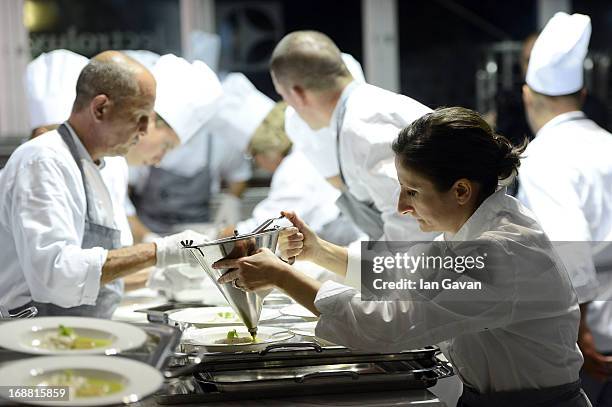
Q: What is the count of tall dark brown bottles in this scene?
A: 0